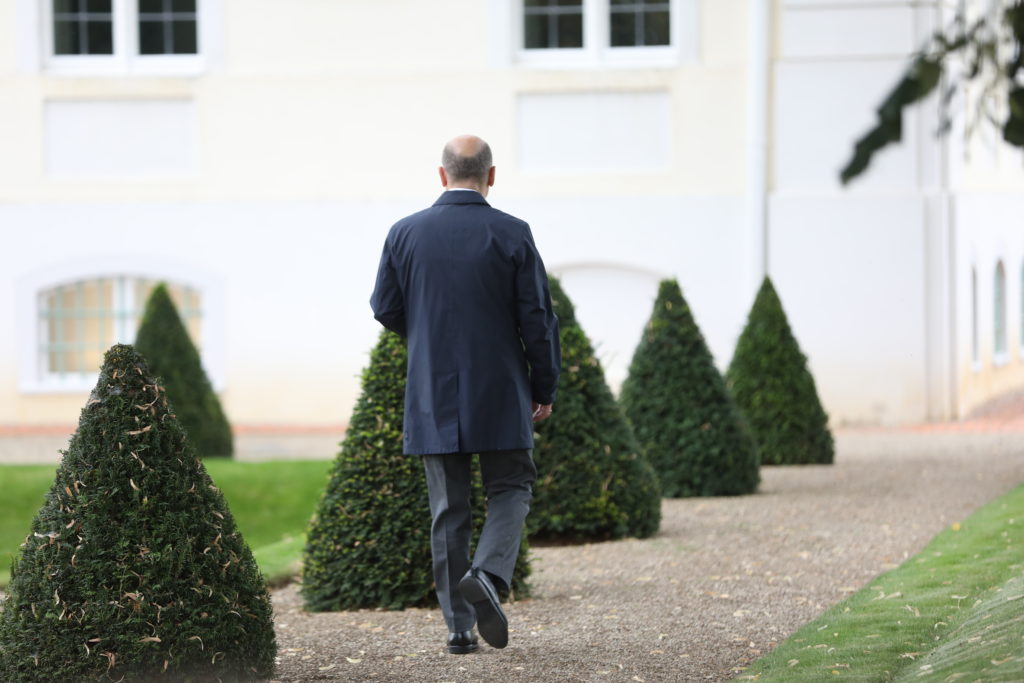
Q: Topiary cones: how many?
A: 6